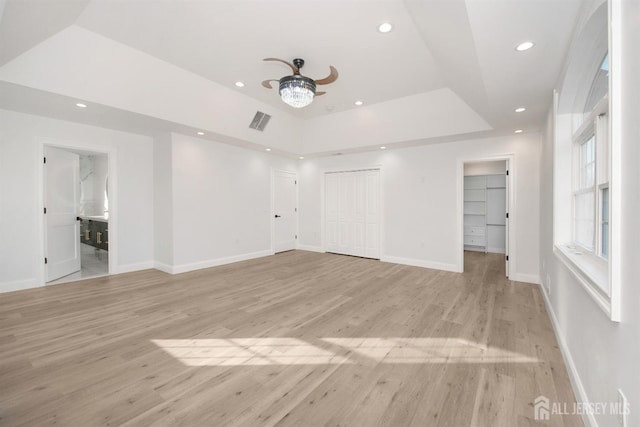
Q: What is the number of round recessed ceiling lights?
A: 11